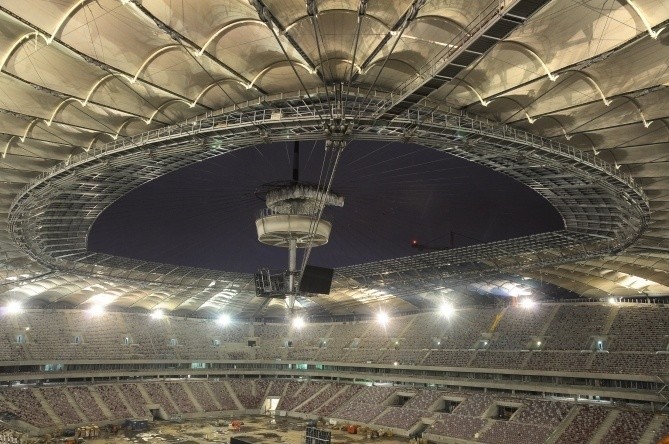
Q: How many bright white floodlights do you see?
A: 8